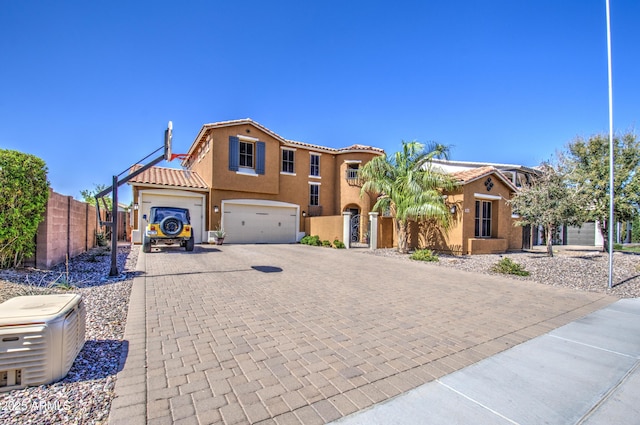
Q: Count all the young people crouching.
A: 0